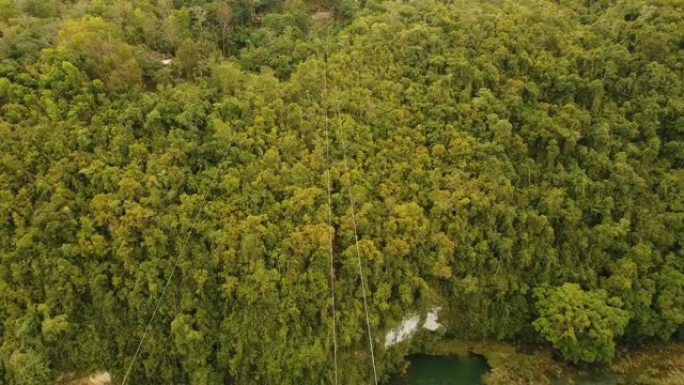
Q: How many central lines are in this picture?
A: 2